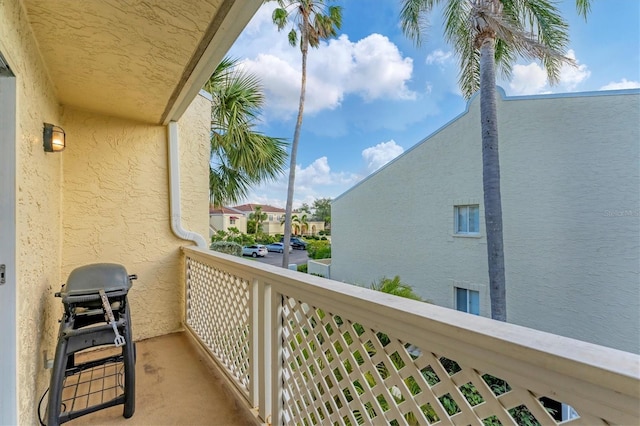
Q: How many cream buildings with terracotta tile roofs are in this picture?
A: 2